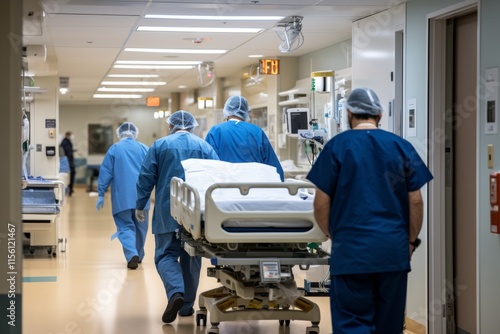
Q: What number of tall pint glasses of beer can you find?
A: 0